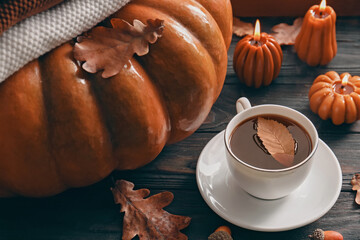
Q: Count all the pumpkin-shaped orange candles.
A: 3